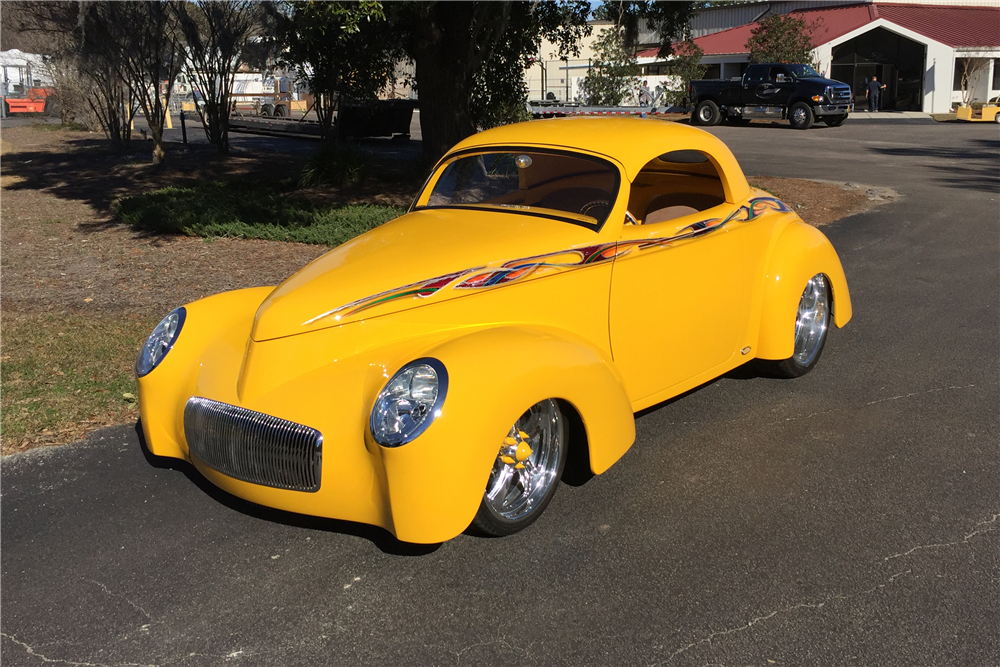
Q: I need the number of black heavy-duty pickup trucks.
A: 1